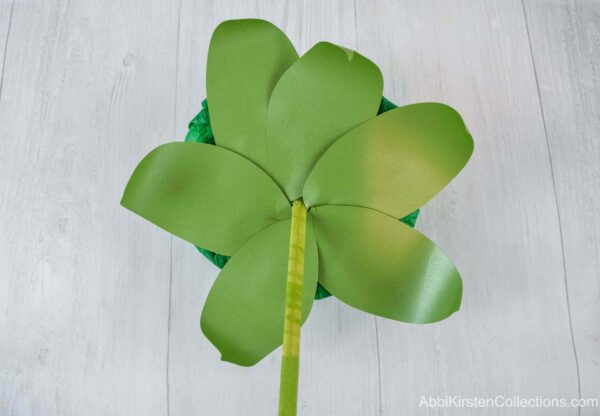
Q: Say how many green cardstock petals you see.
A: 6